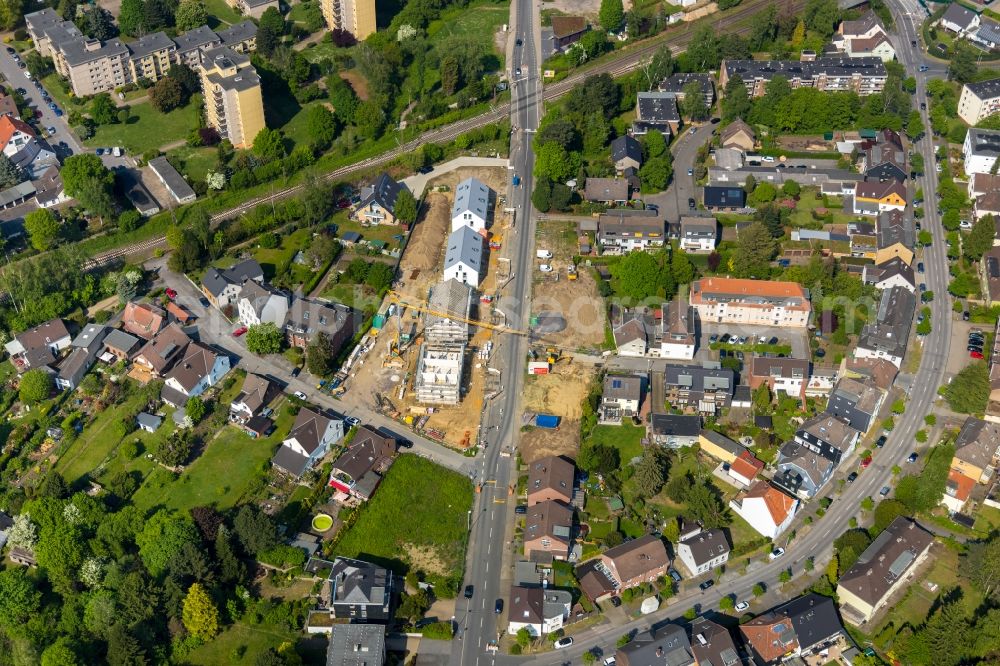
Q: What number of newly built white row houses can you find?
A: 2